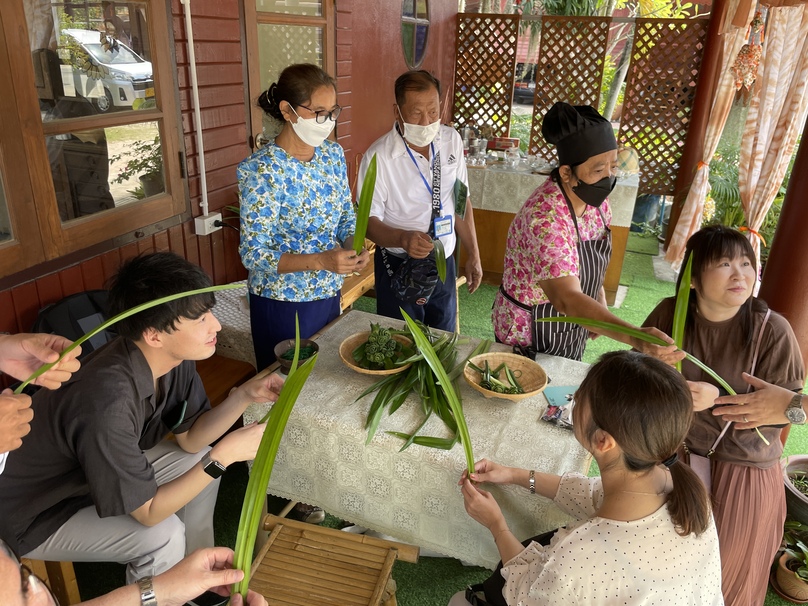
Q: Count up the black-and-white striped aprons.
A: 1